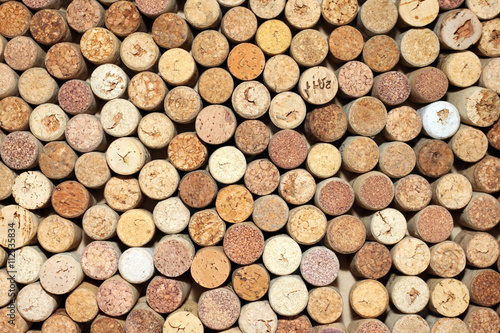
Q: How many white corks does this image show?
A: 2